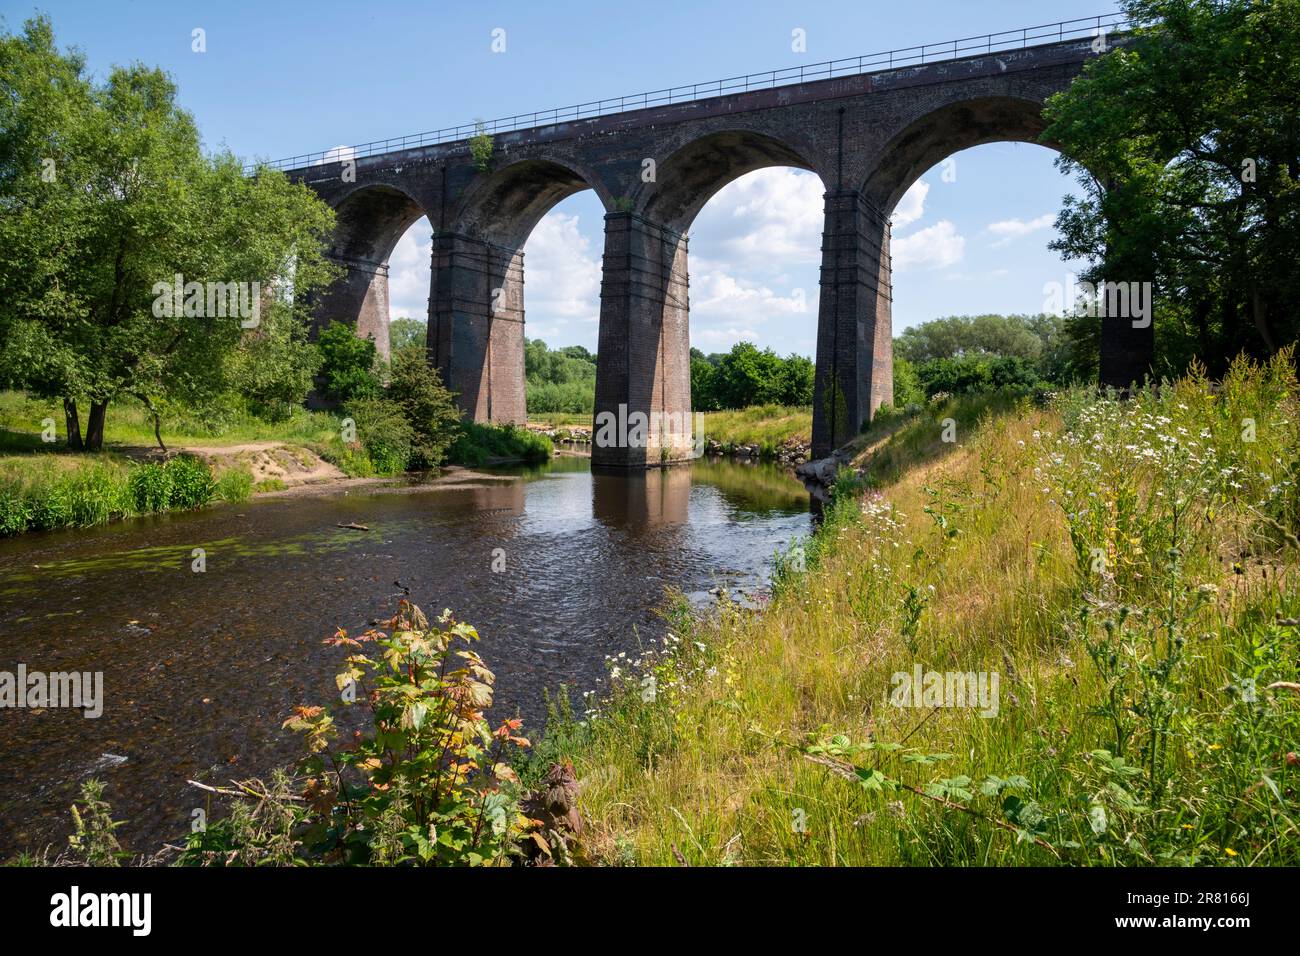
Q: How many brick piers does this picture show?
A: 5